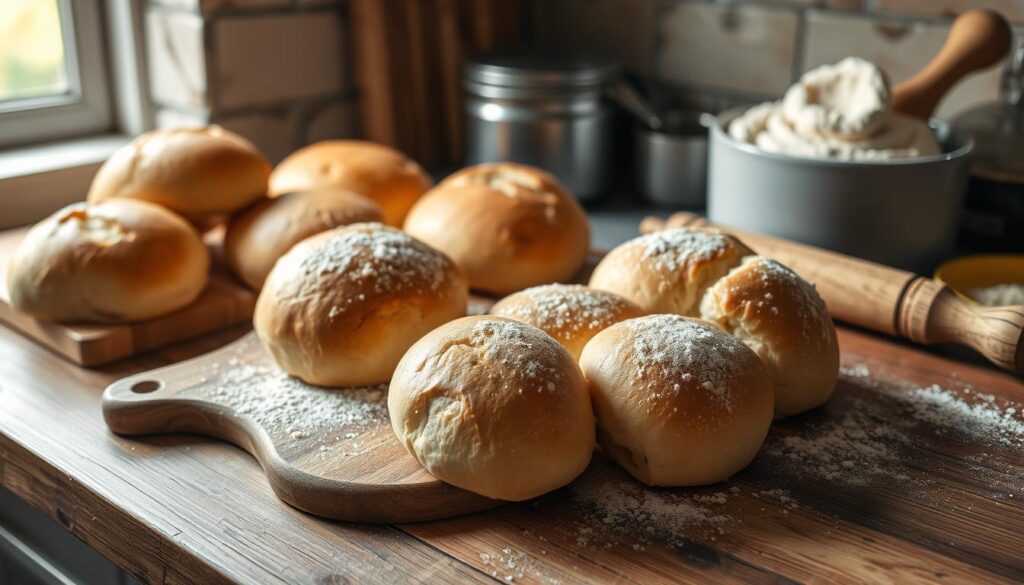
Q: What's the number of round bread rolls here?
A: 11